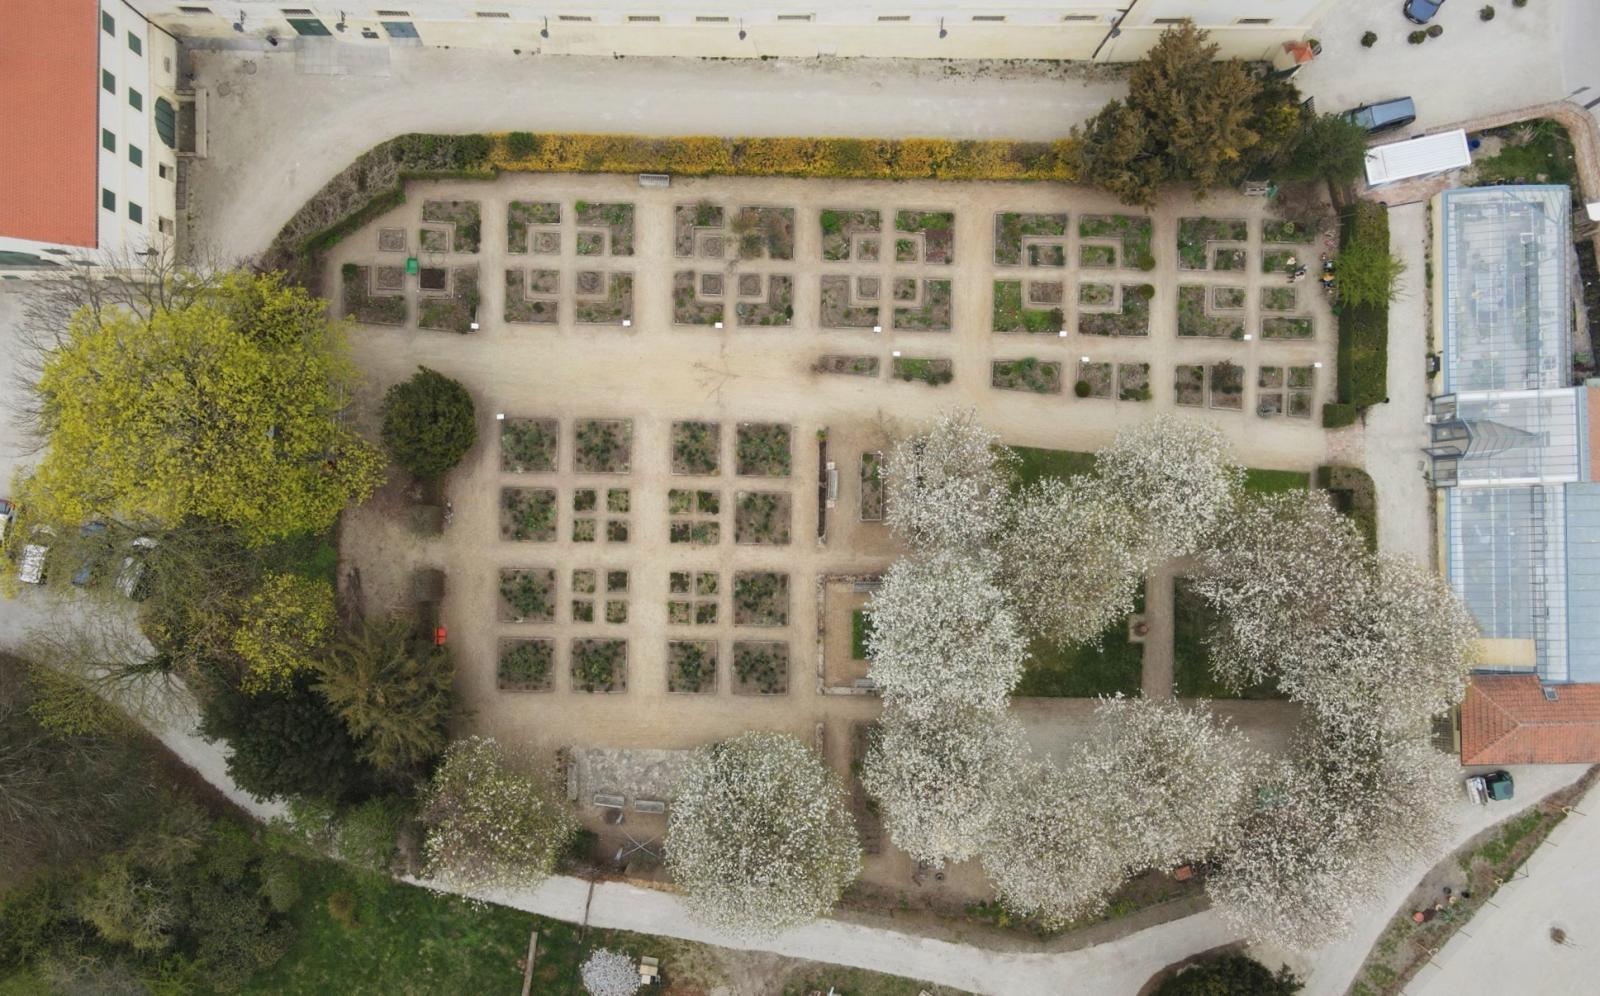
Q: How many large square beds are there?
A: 12